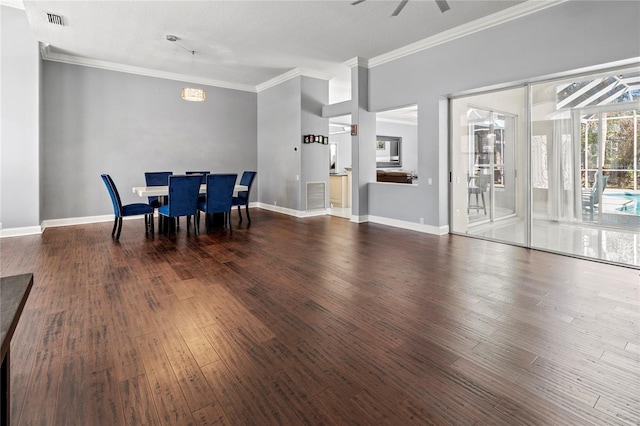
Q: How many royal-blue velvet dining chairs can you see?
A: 6